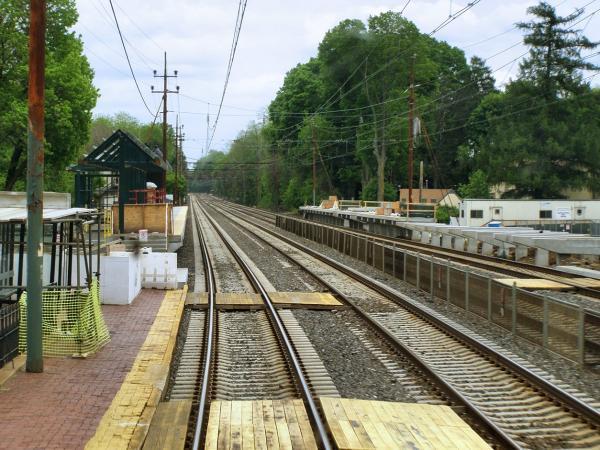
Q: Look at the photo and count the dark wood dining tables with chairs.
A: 0